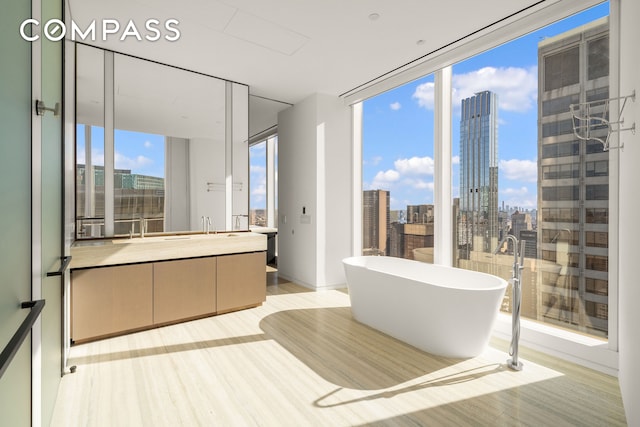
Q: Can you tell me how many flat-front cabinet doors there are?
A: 3